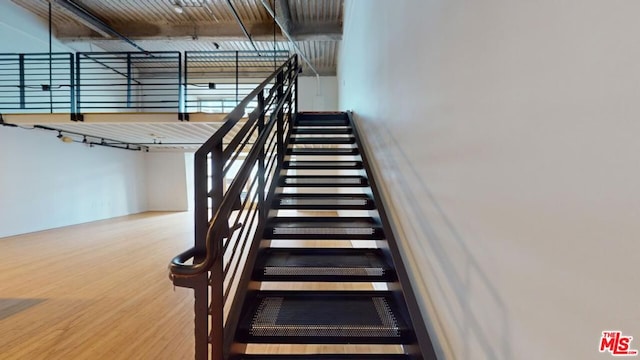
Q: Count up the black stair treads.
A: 11